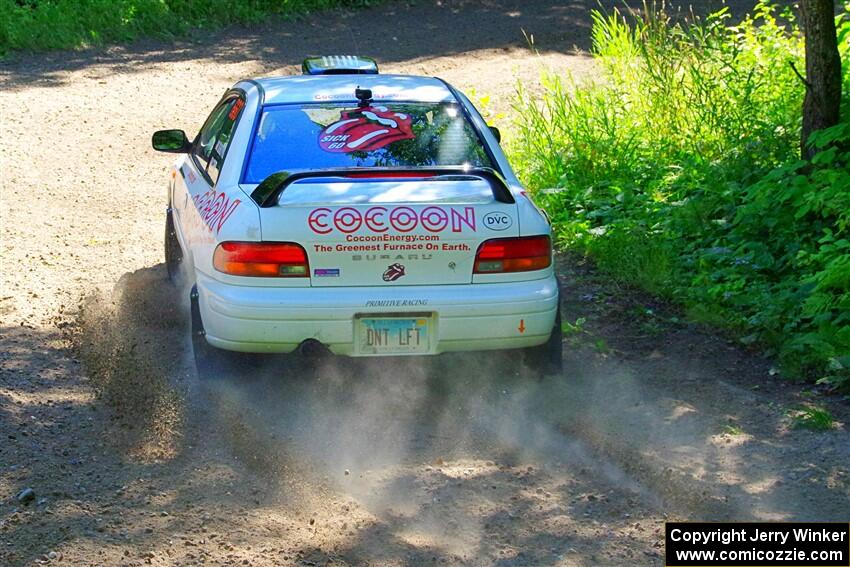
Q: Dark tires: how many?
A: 3